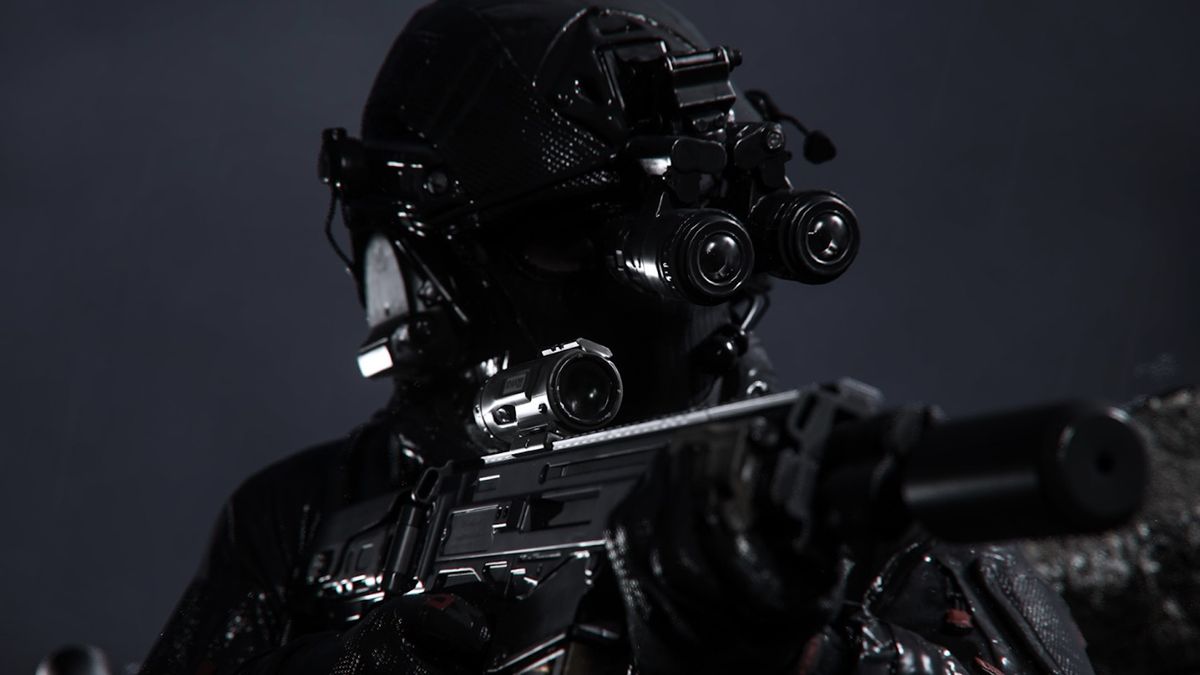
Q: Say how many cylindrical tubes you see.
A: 4